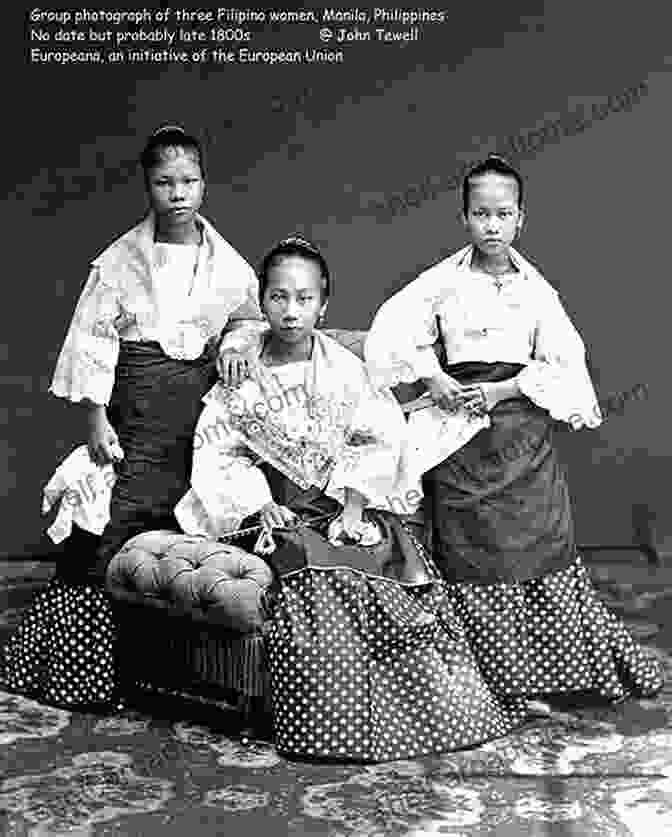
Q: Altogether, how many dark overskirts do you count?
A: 3